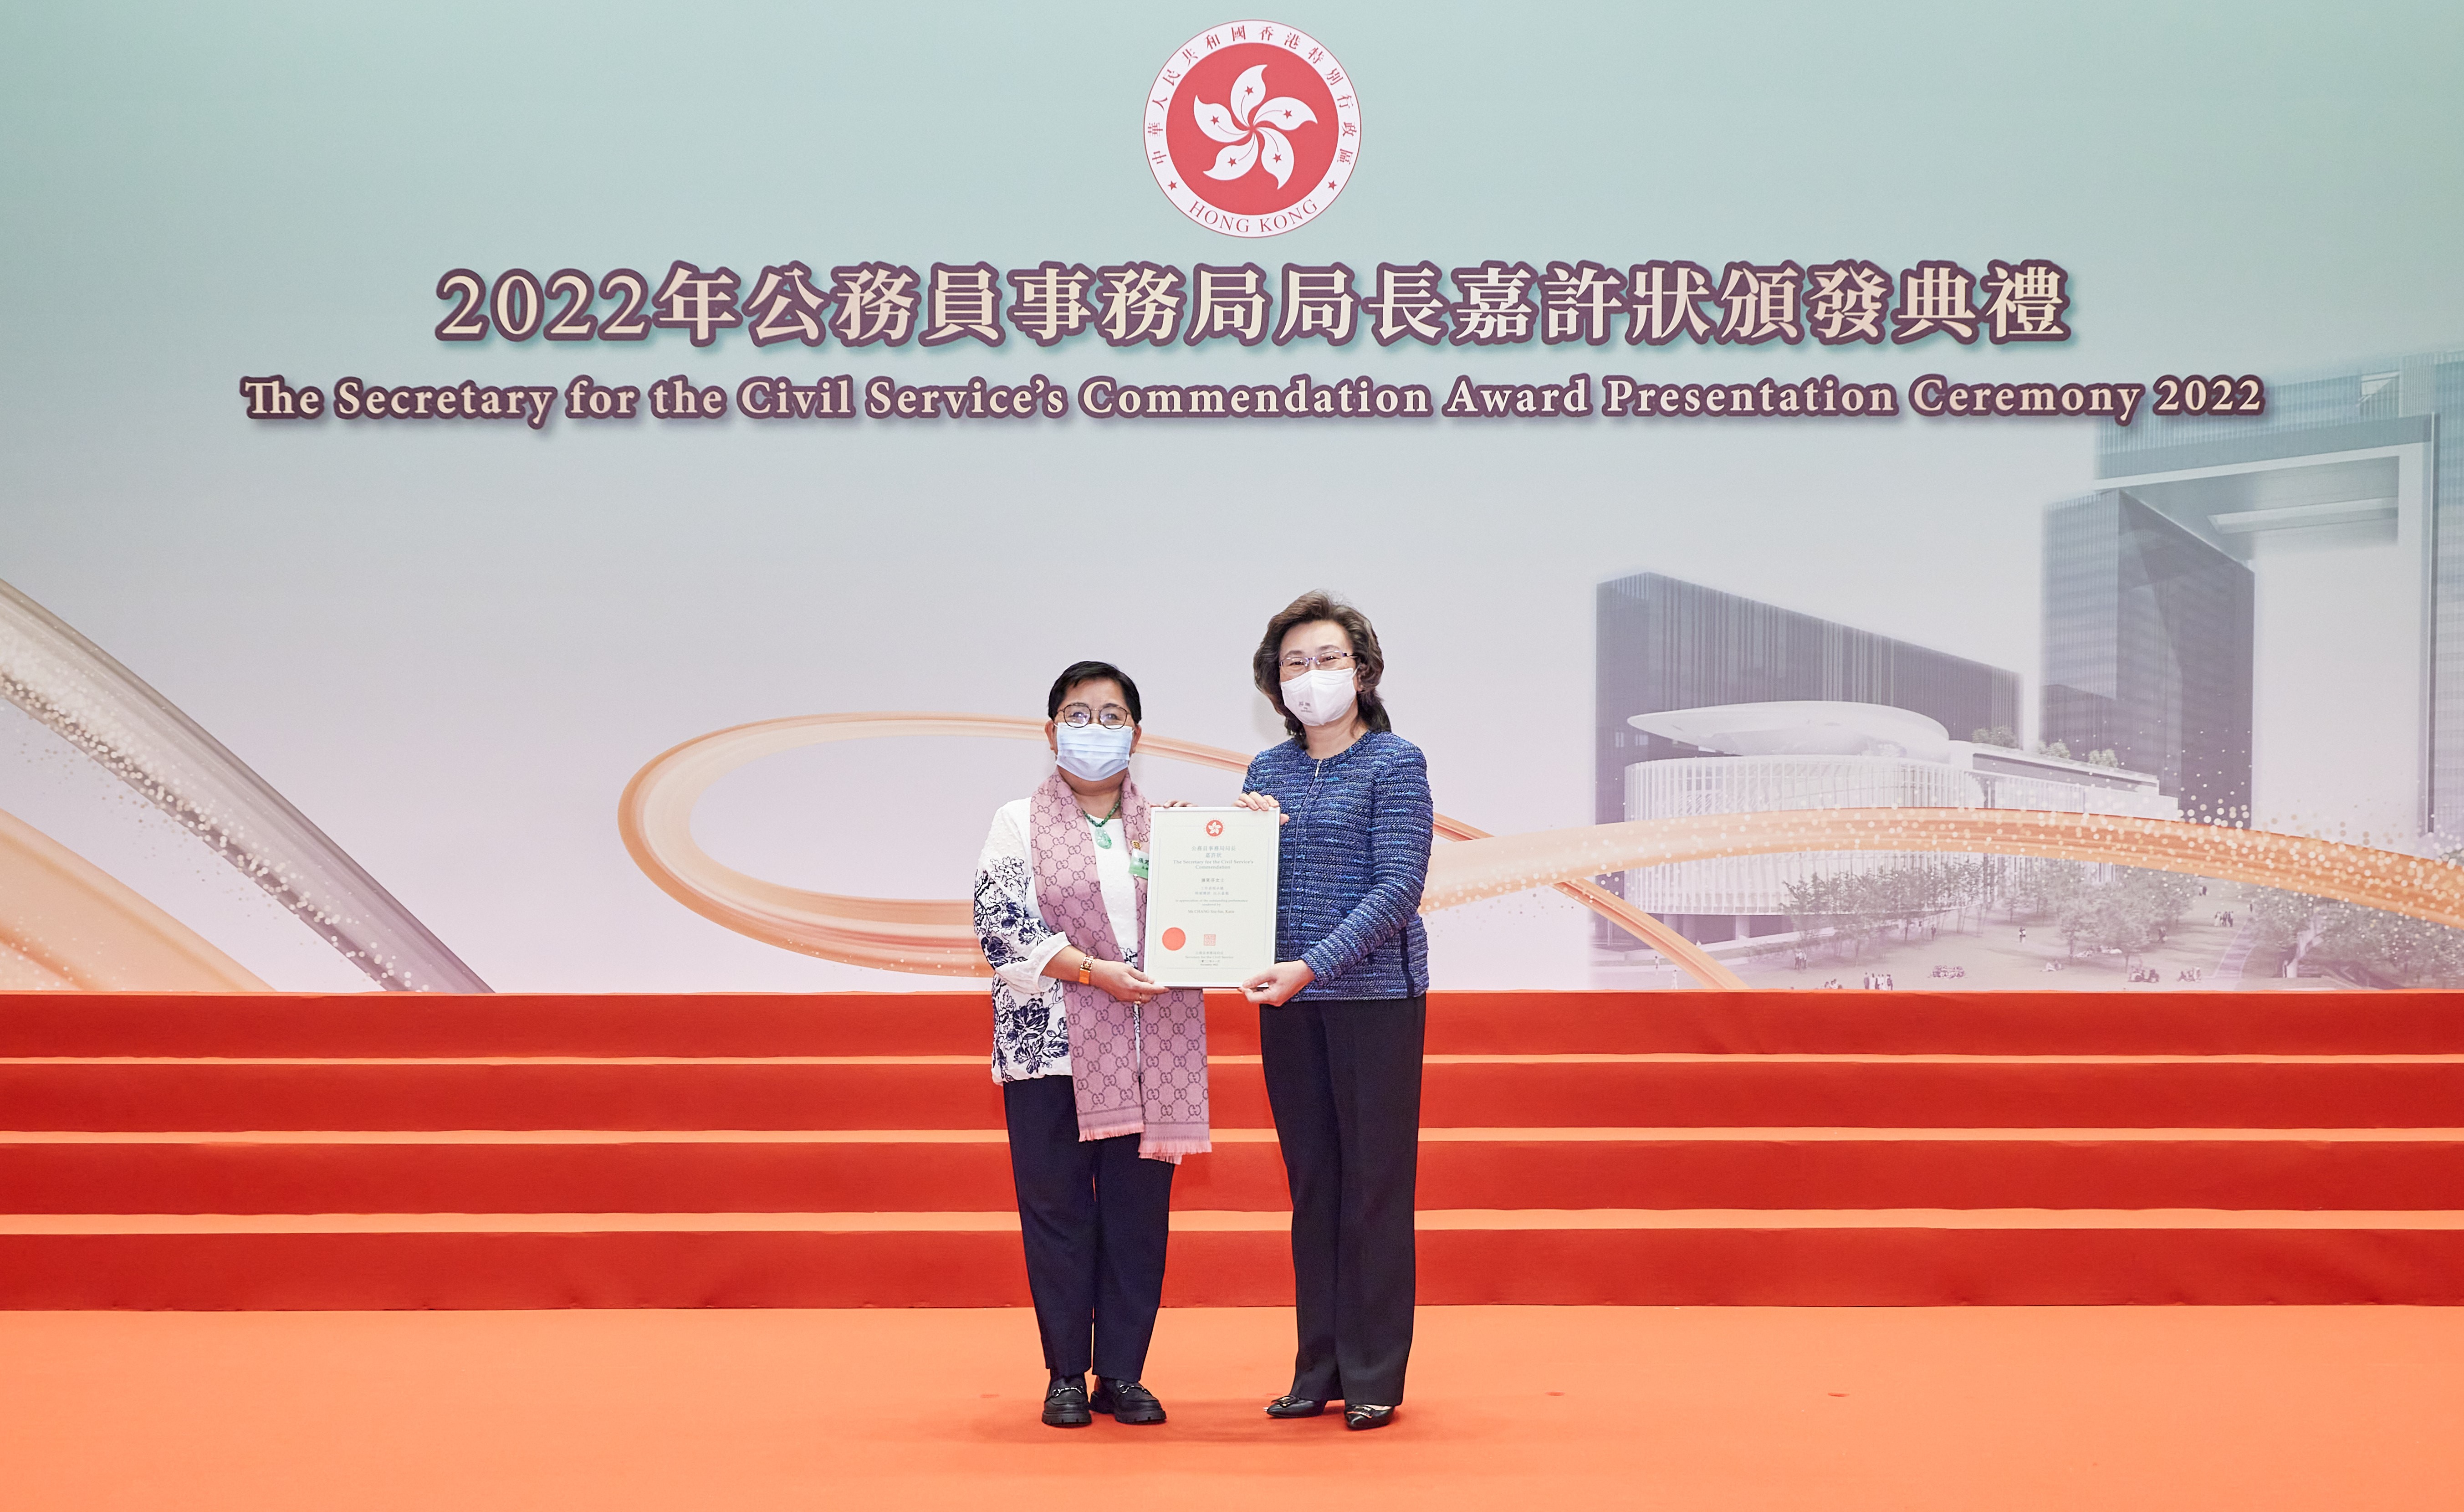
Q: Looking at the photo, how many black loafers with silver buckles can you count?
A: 2